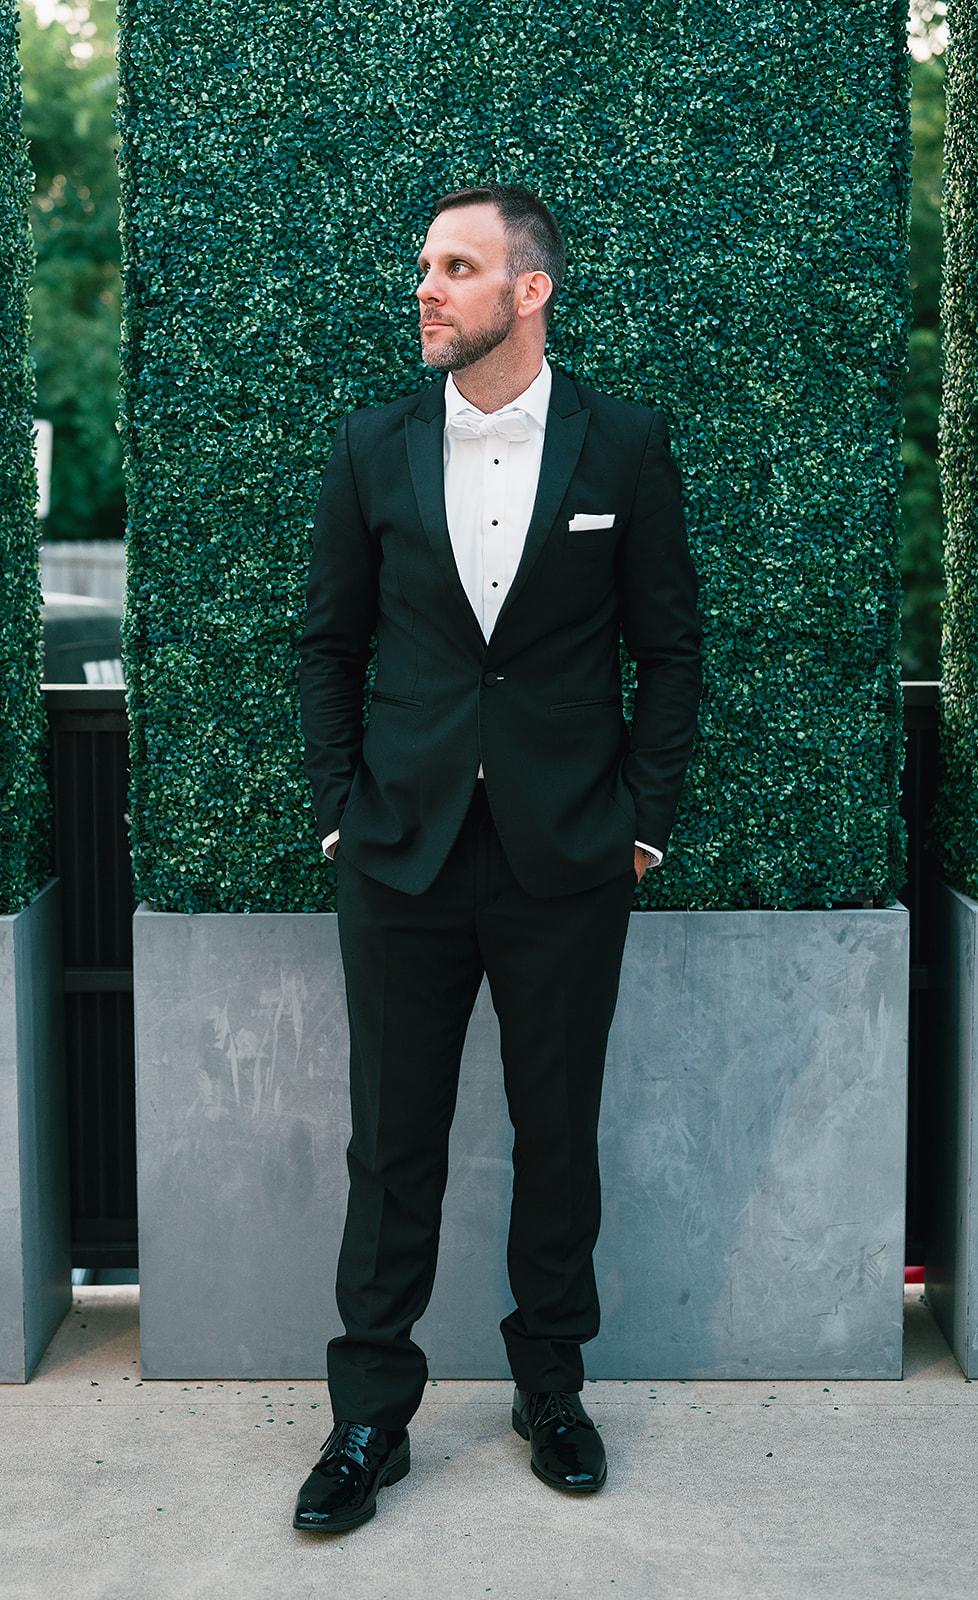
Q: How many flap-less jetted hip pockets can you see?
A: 2